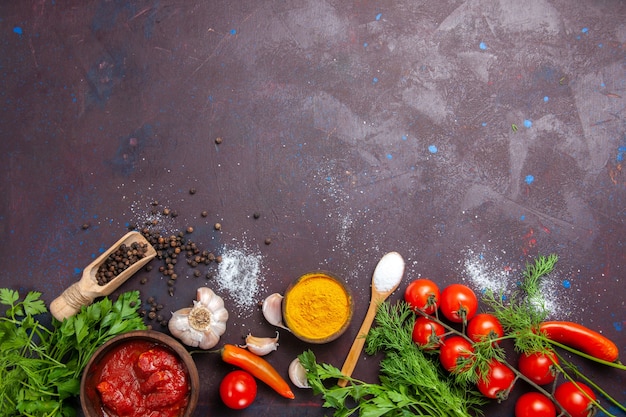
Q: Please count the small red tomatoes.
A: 10